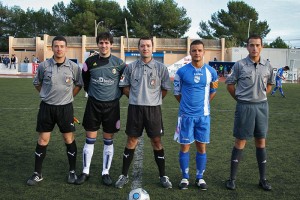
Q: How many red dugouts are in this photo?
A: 0